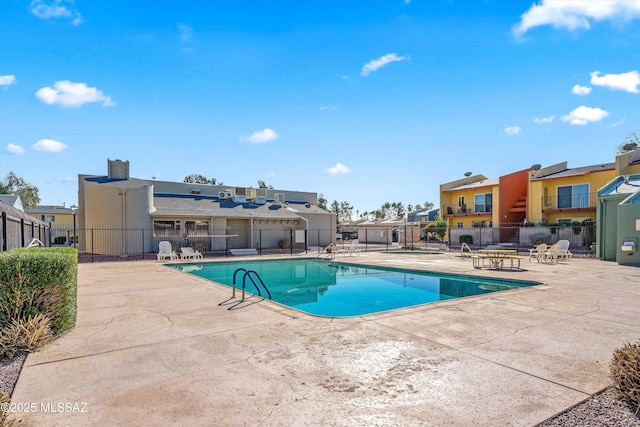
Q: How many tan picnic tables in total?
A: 1